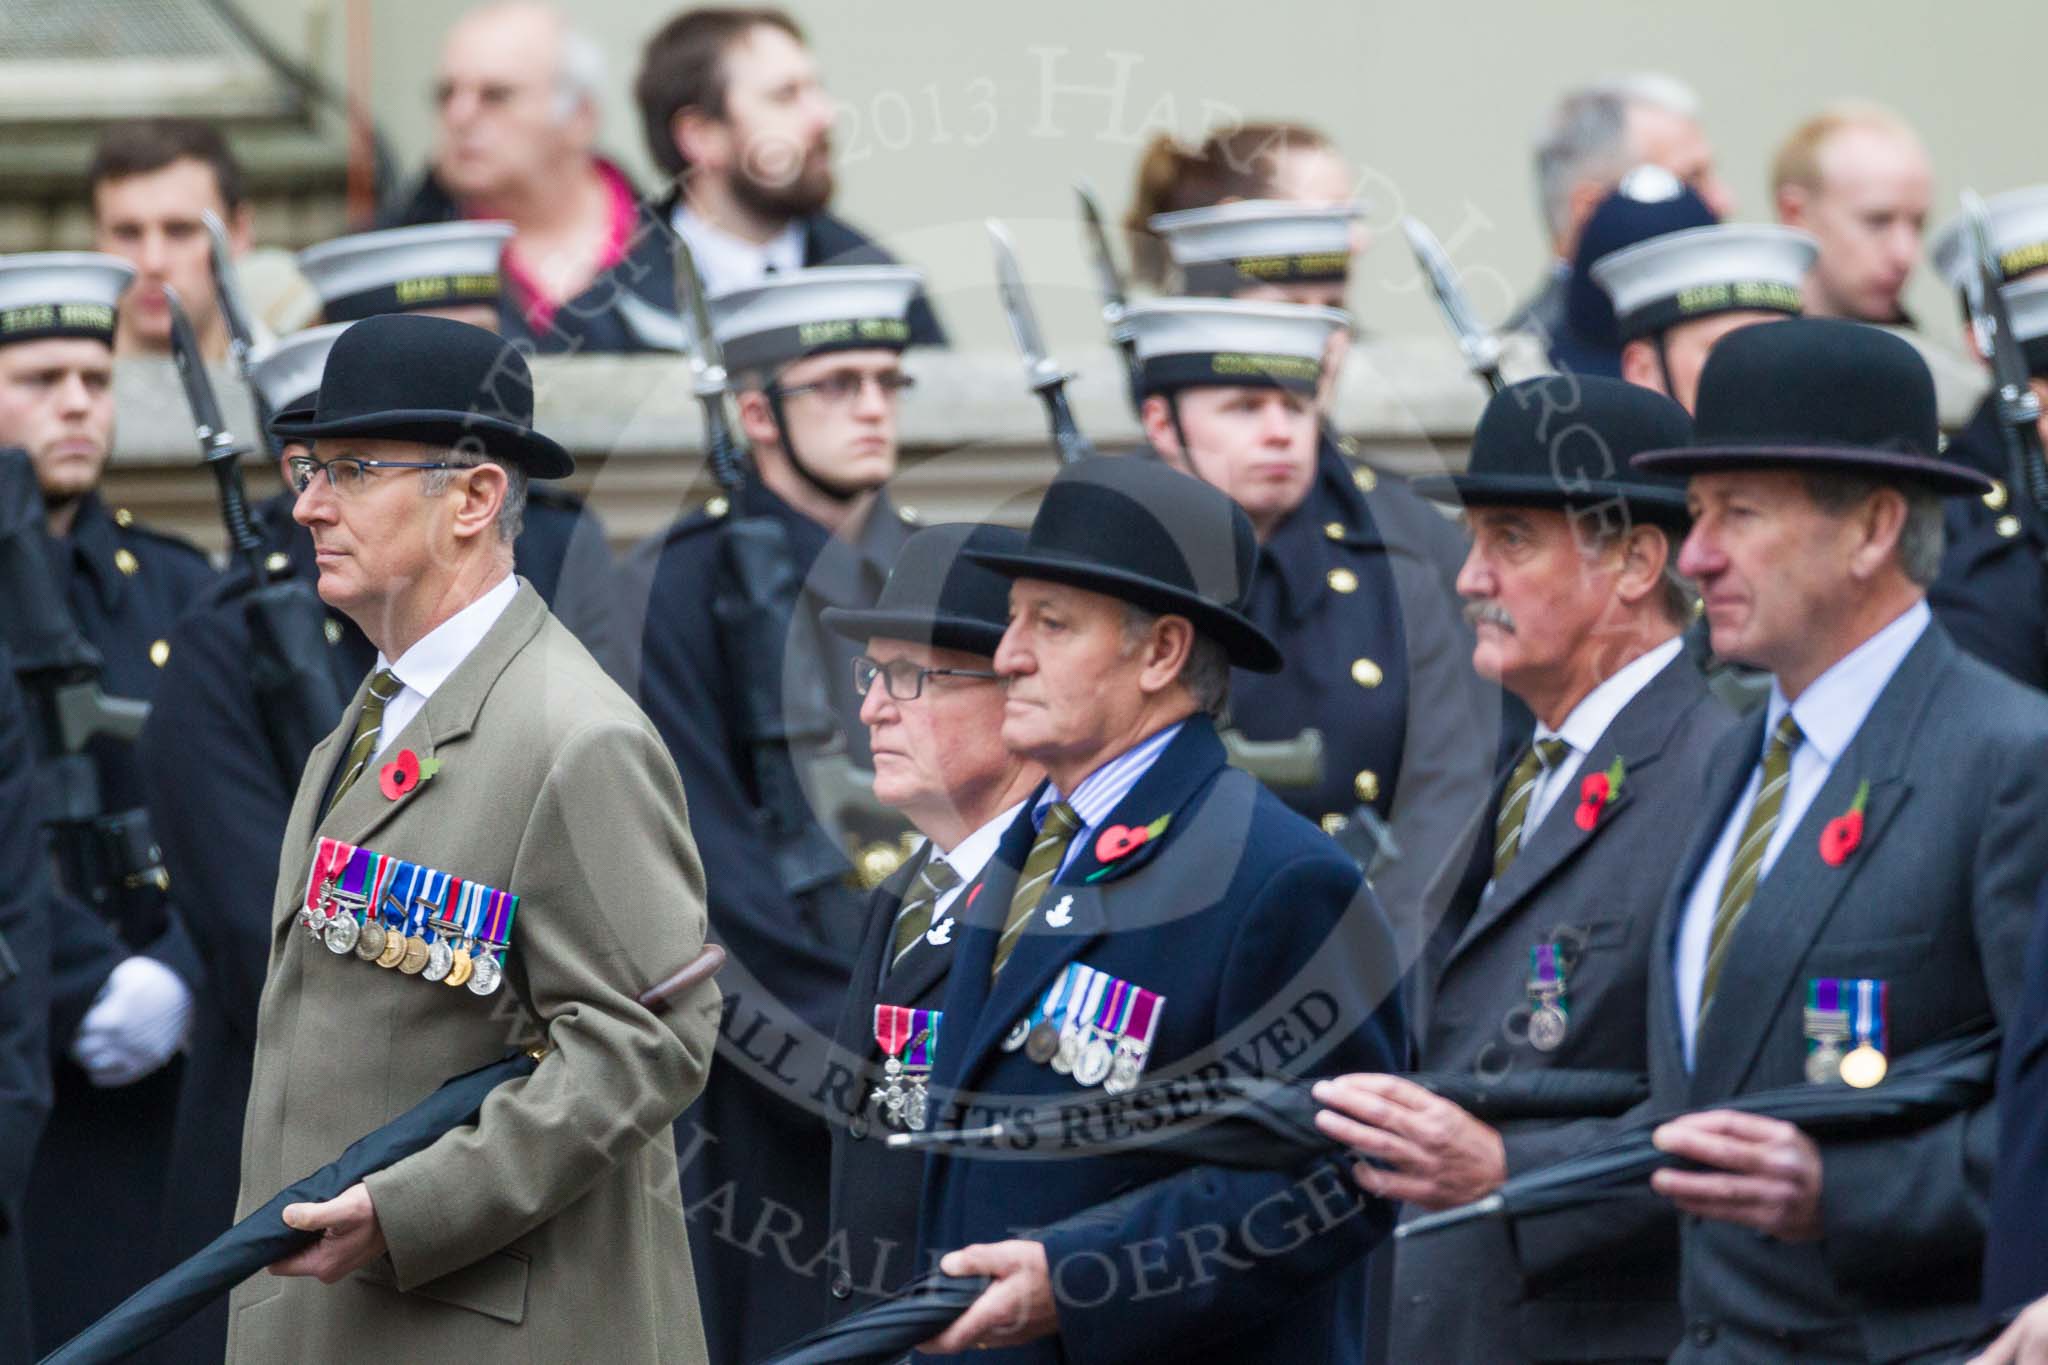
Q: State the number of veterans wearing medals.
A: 5